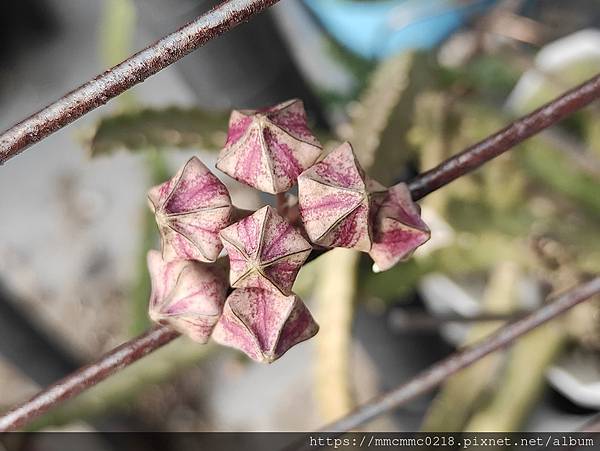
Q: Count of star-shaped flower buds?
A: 7